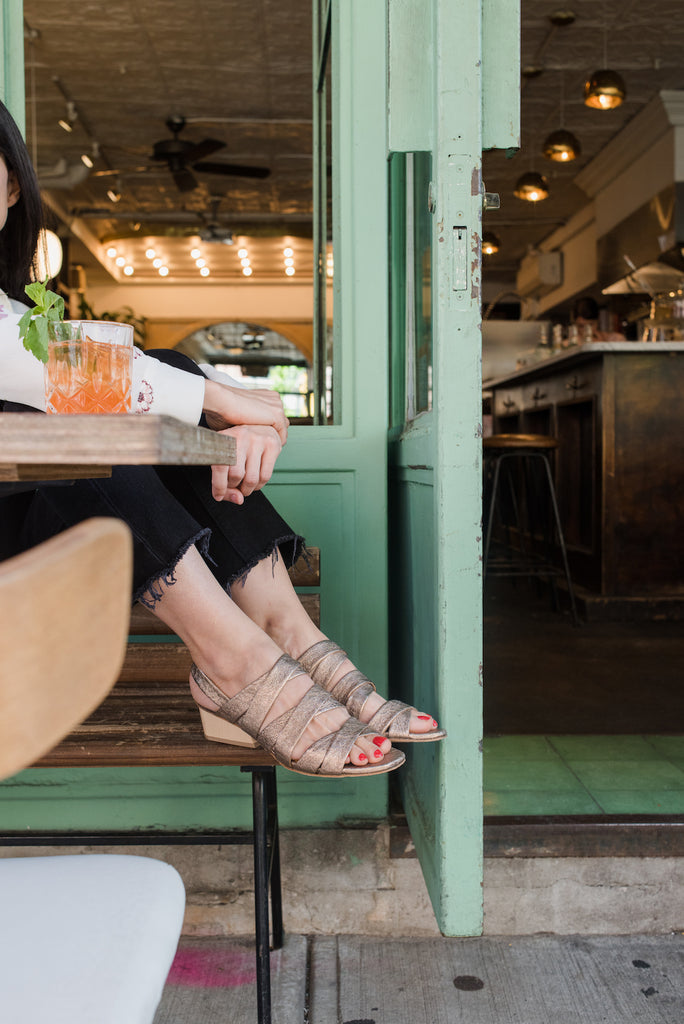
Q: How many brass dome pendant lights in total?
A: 4